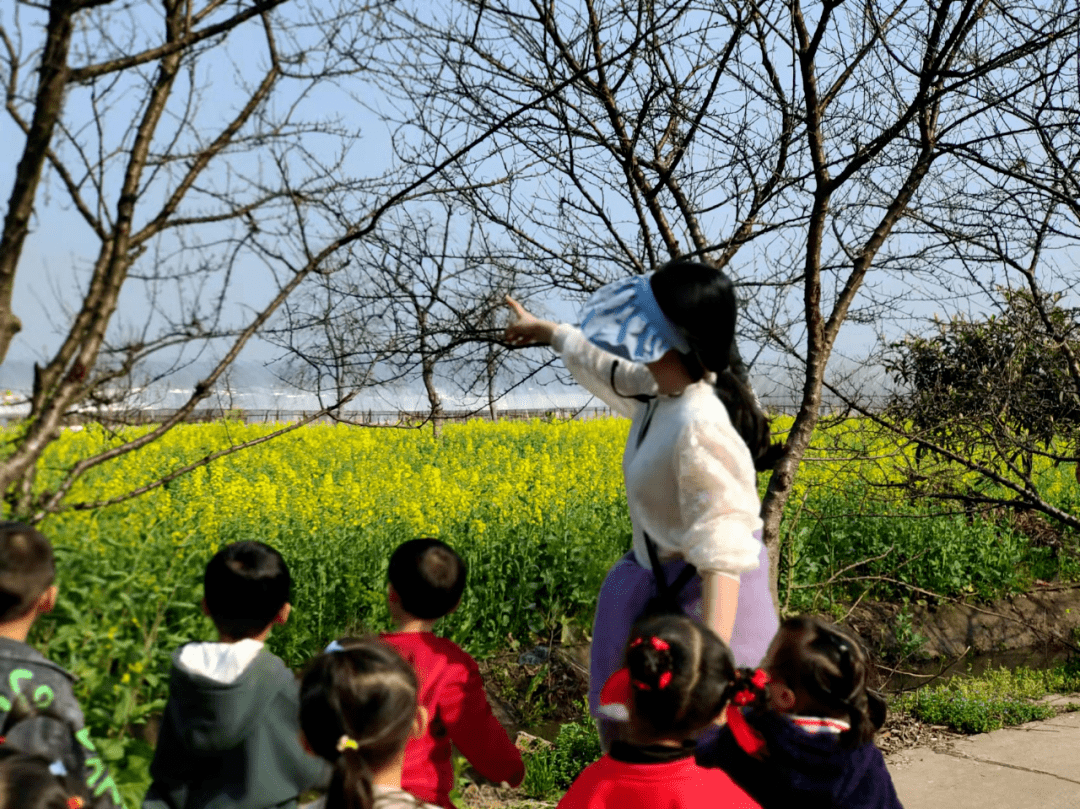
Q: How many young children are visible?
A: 7